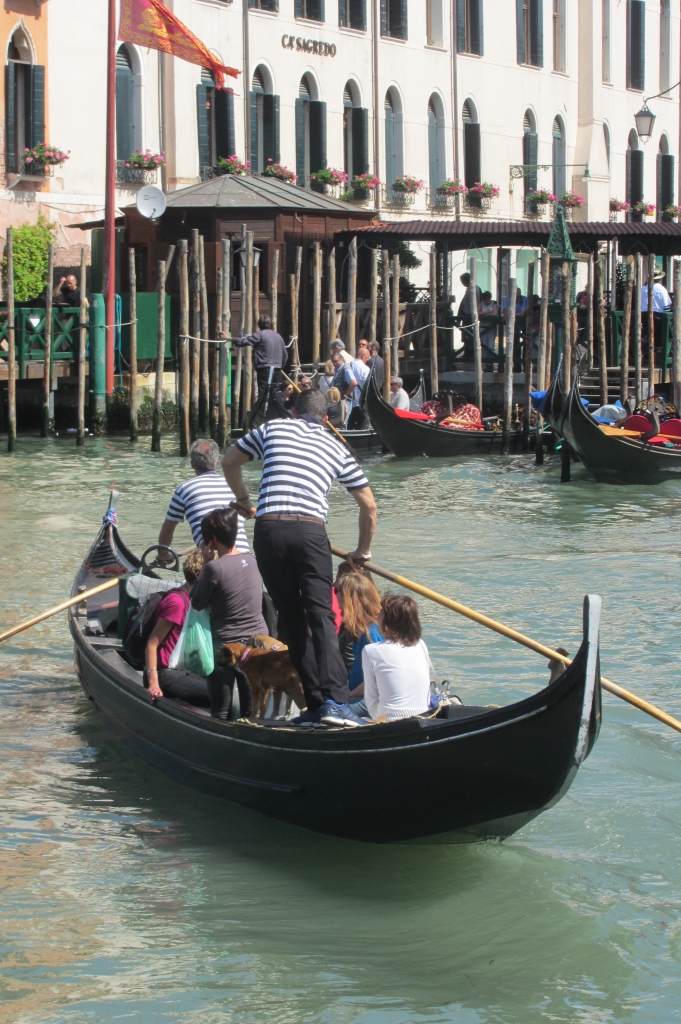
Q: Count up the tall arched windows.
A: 14